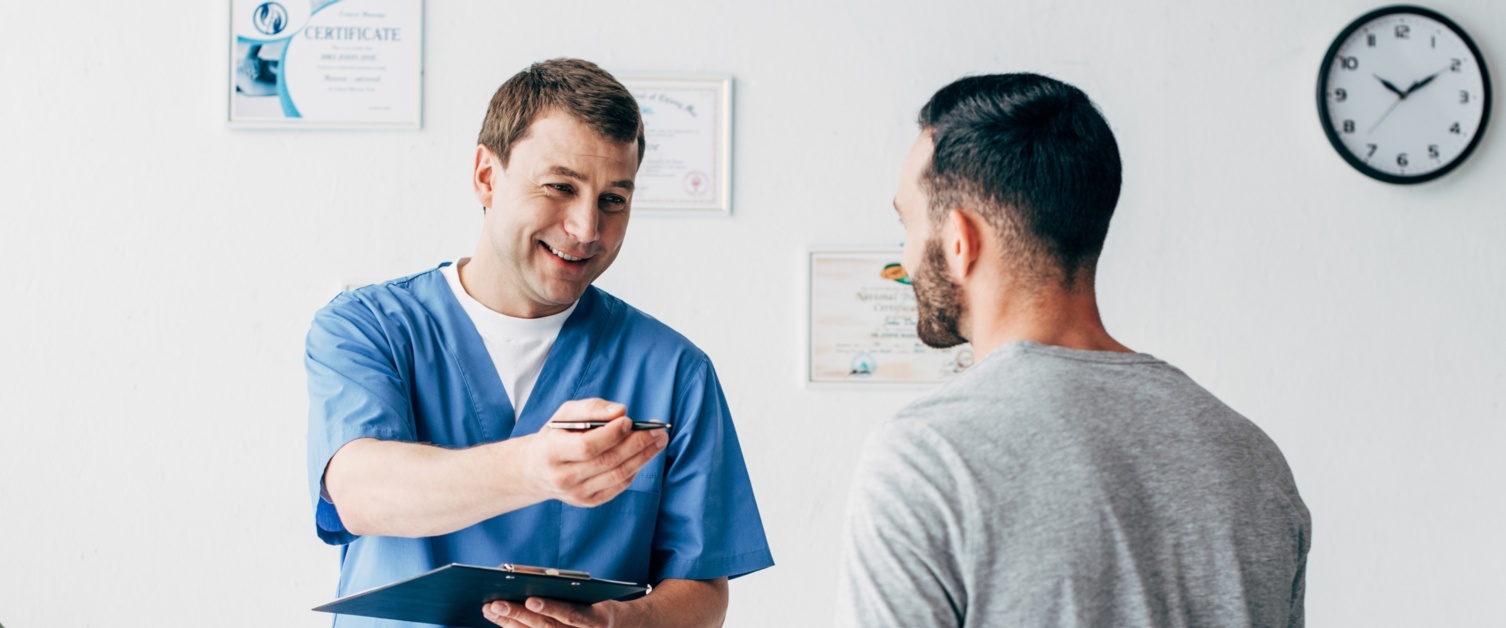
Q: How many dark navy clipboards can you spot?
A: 1